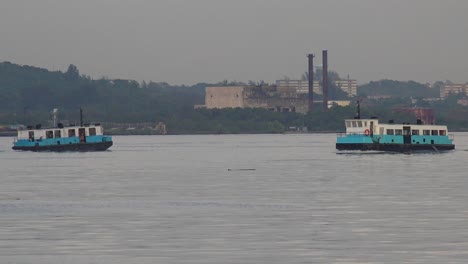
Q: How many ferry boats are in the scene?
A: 2